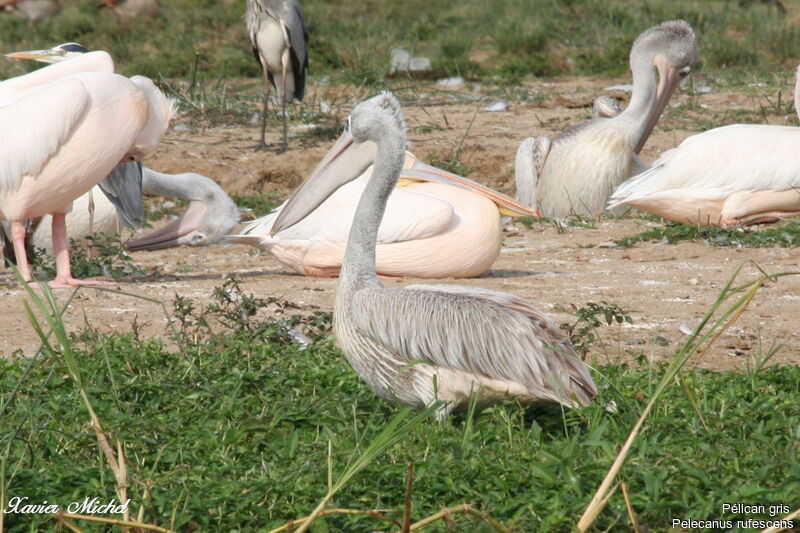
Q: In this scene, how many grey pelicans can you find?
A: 3